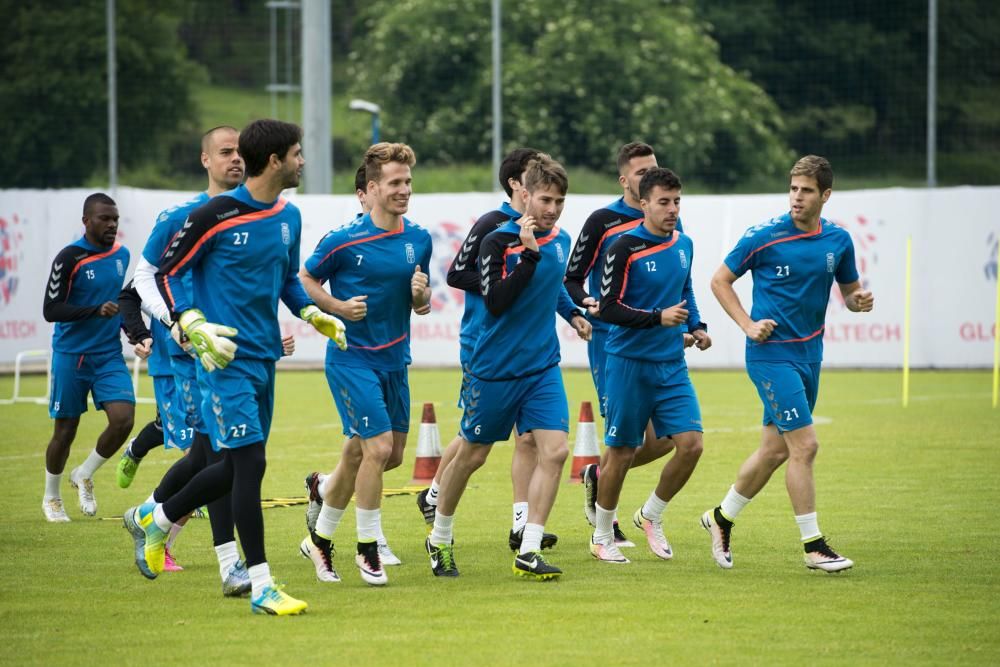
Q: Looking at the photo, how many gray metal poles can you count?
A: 4